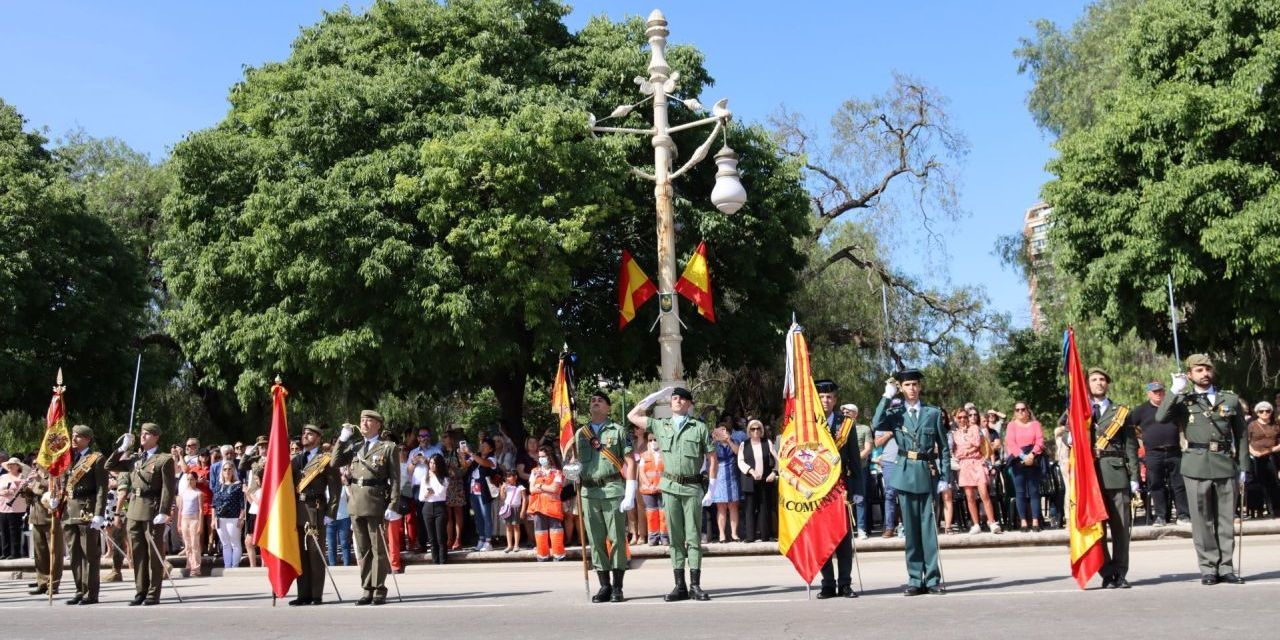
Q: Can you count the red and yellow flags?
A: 7